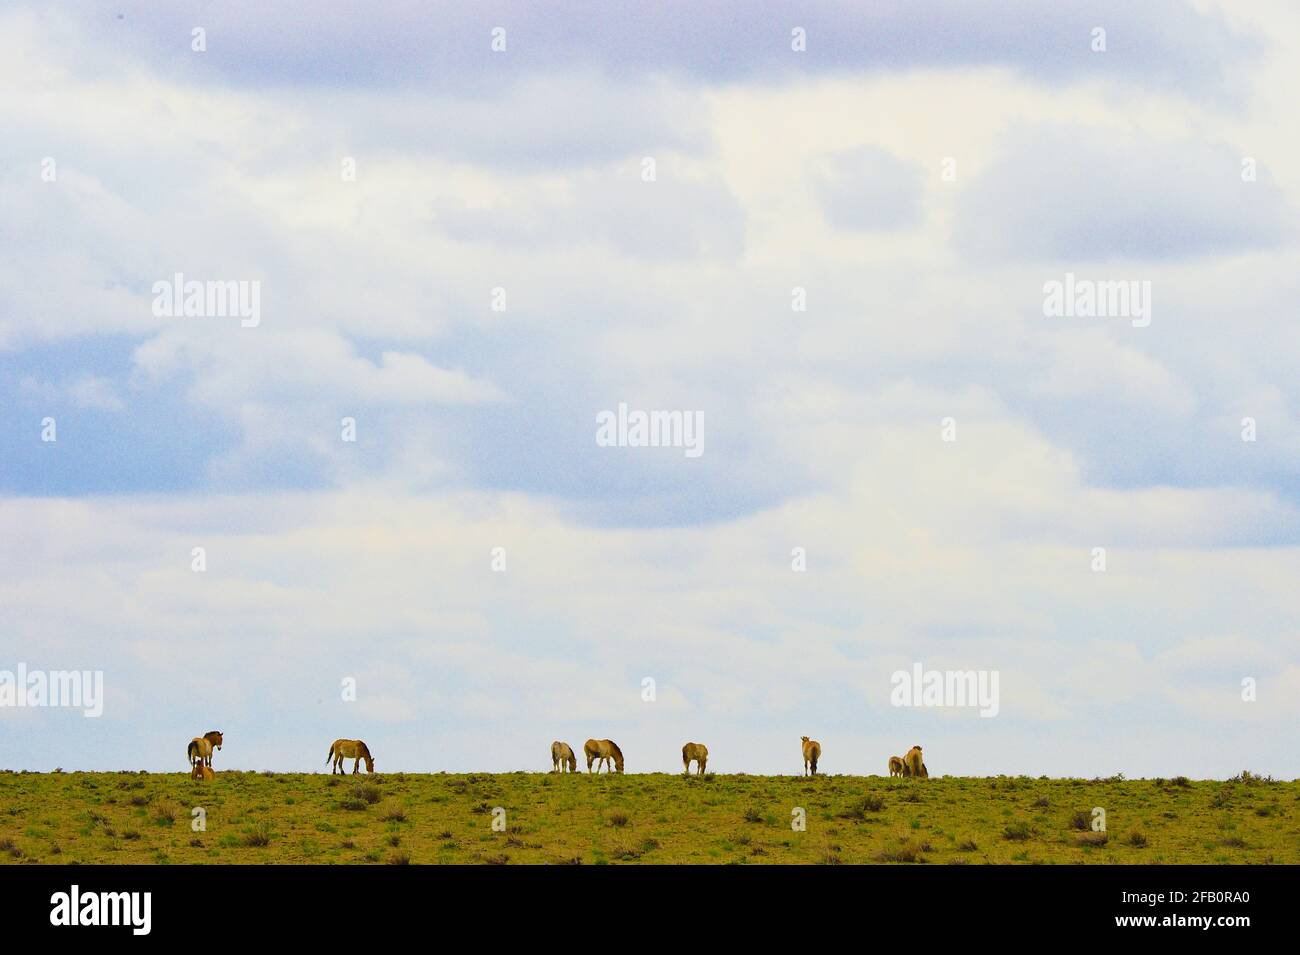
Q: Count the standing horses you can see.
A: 8